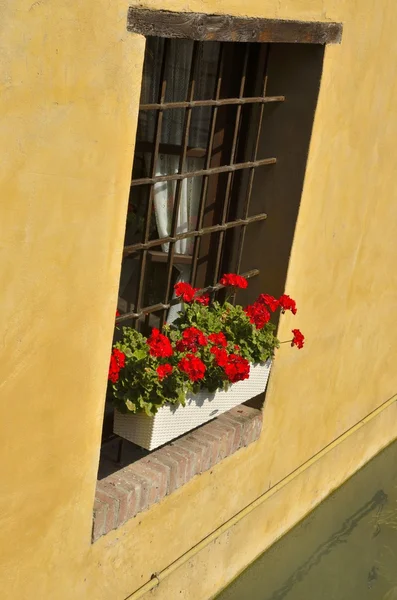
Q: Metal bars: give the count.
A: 9